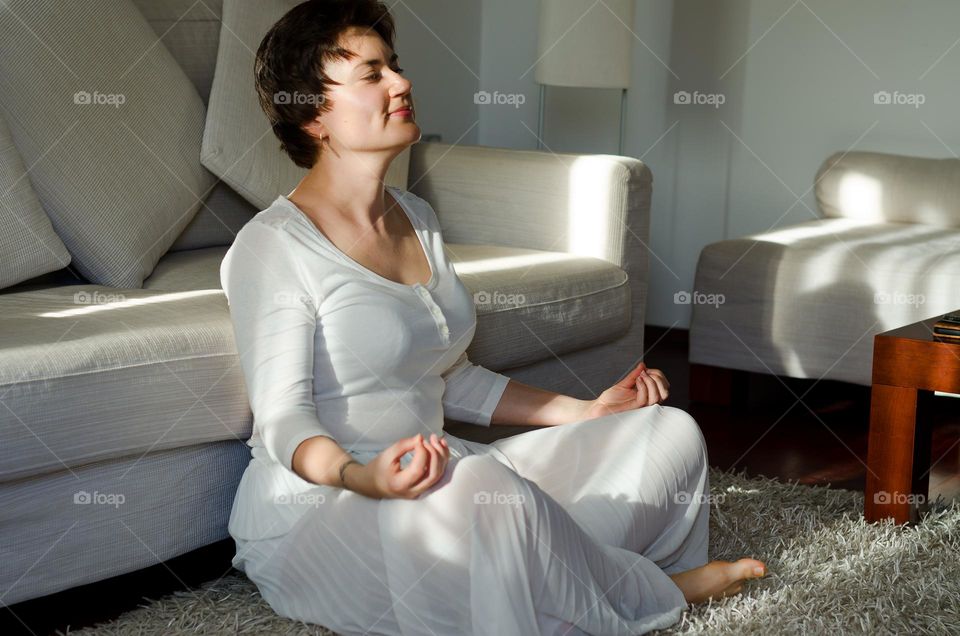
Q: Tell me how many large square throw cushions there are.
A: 3